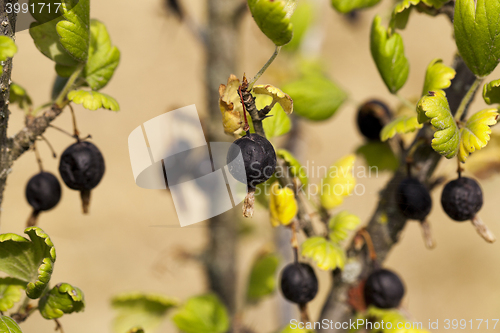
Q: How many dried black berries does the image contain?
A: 8